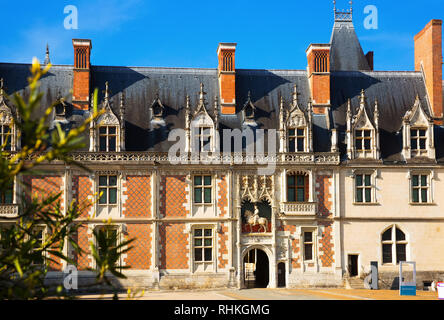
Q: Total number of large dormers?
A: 6